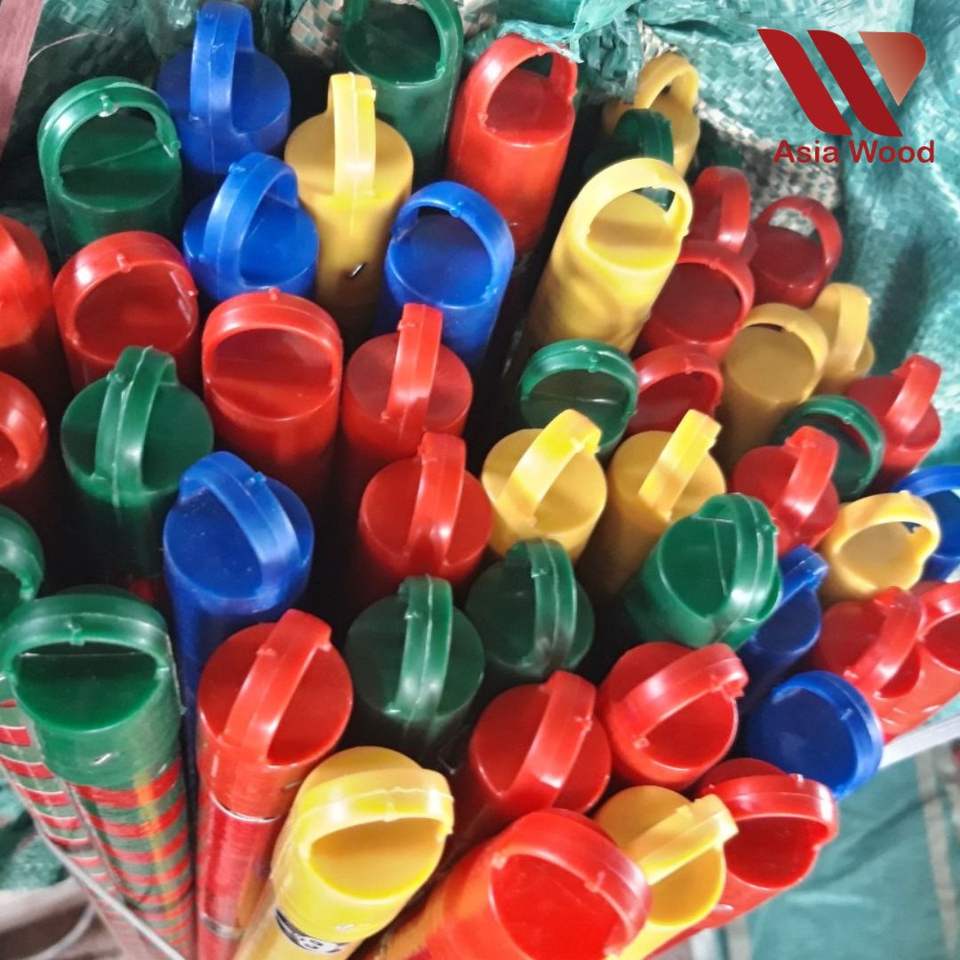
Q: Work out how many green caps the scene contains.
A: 11